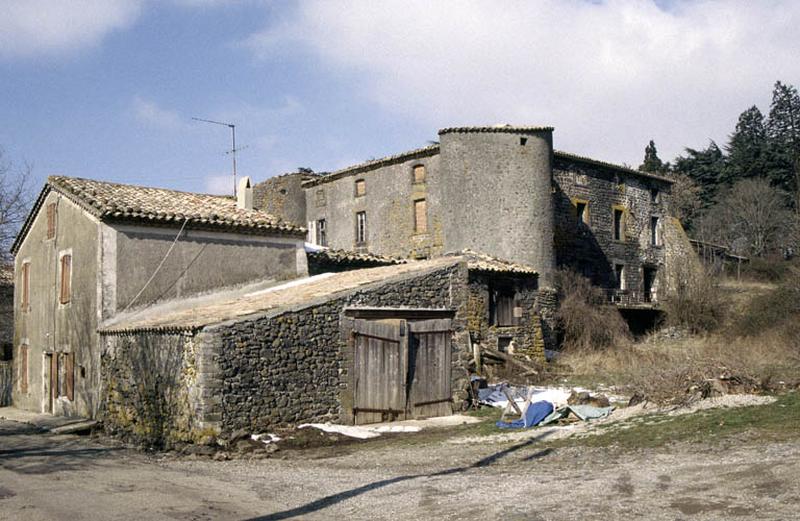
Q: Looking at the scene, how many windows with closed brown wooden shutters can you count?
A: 4